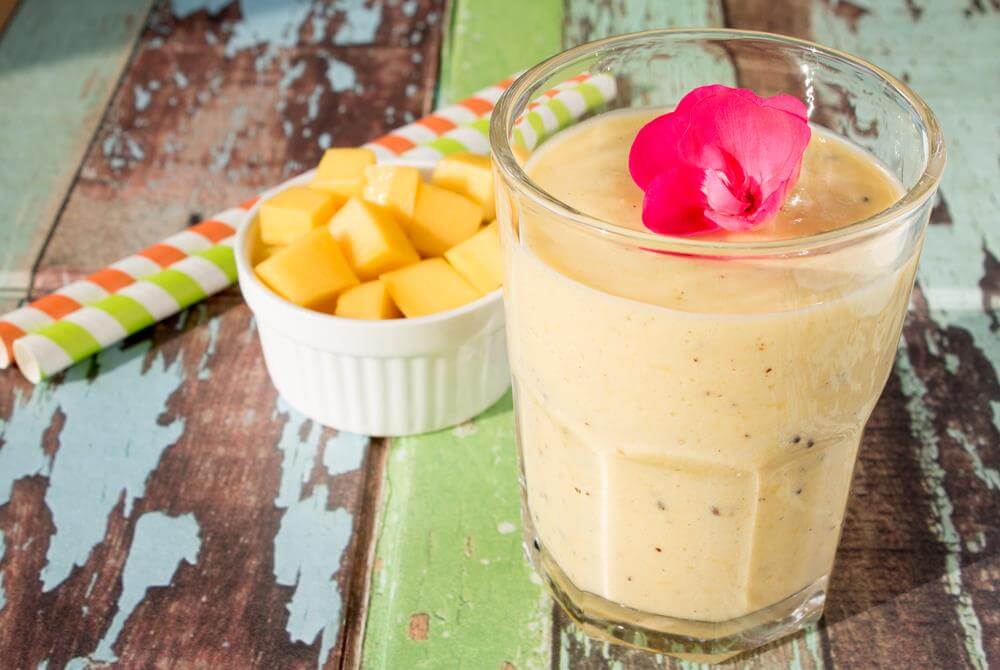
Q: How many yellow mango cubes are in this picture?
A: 10